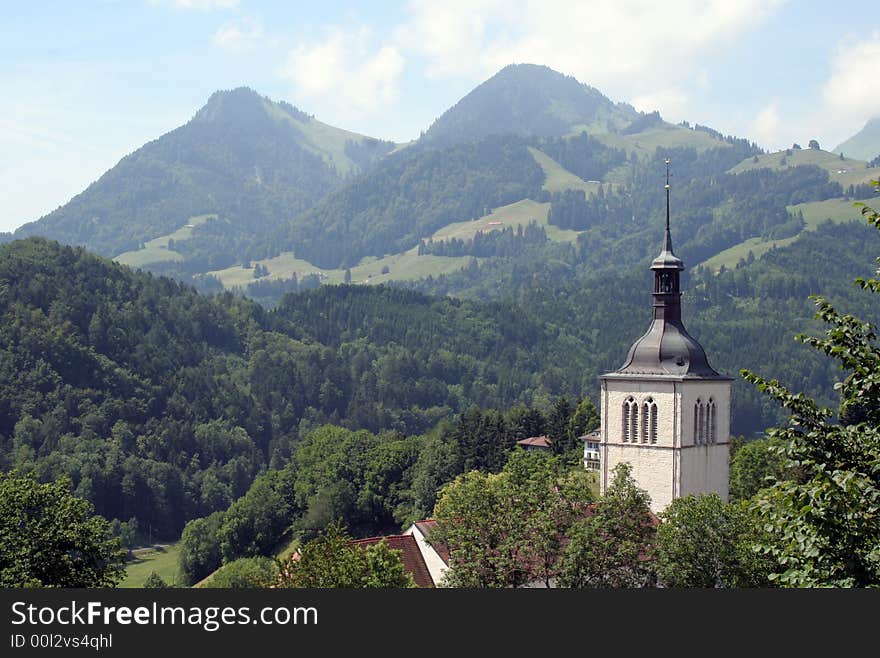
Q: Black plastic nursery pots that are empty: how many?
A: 0